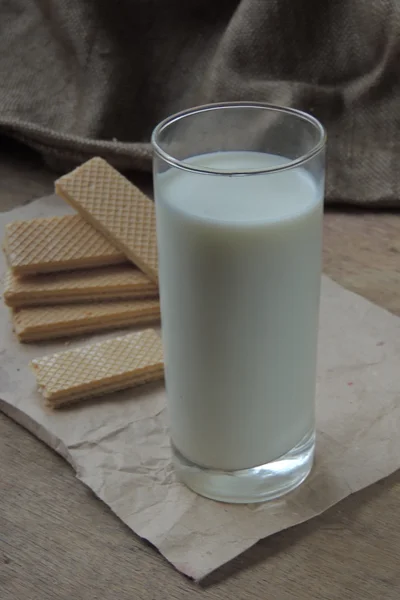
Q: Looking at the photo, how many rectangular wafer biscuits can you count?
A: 5